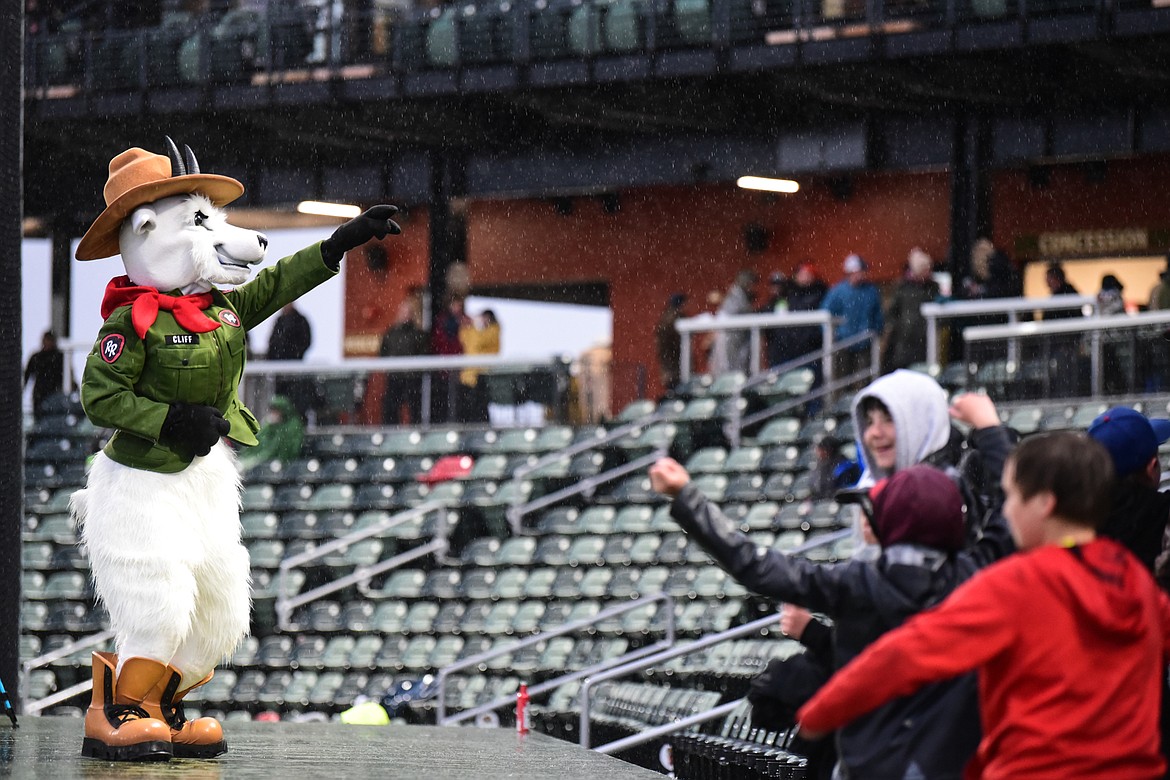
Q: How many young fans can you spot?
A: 4